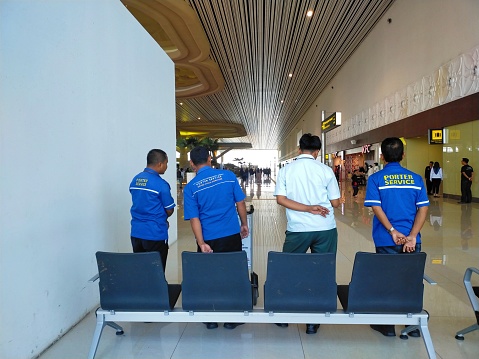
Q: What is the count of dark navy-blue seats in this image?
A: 4